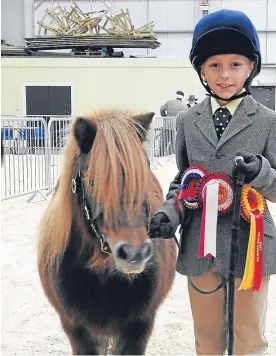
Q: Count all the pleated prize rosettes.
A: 3